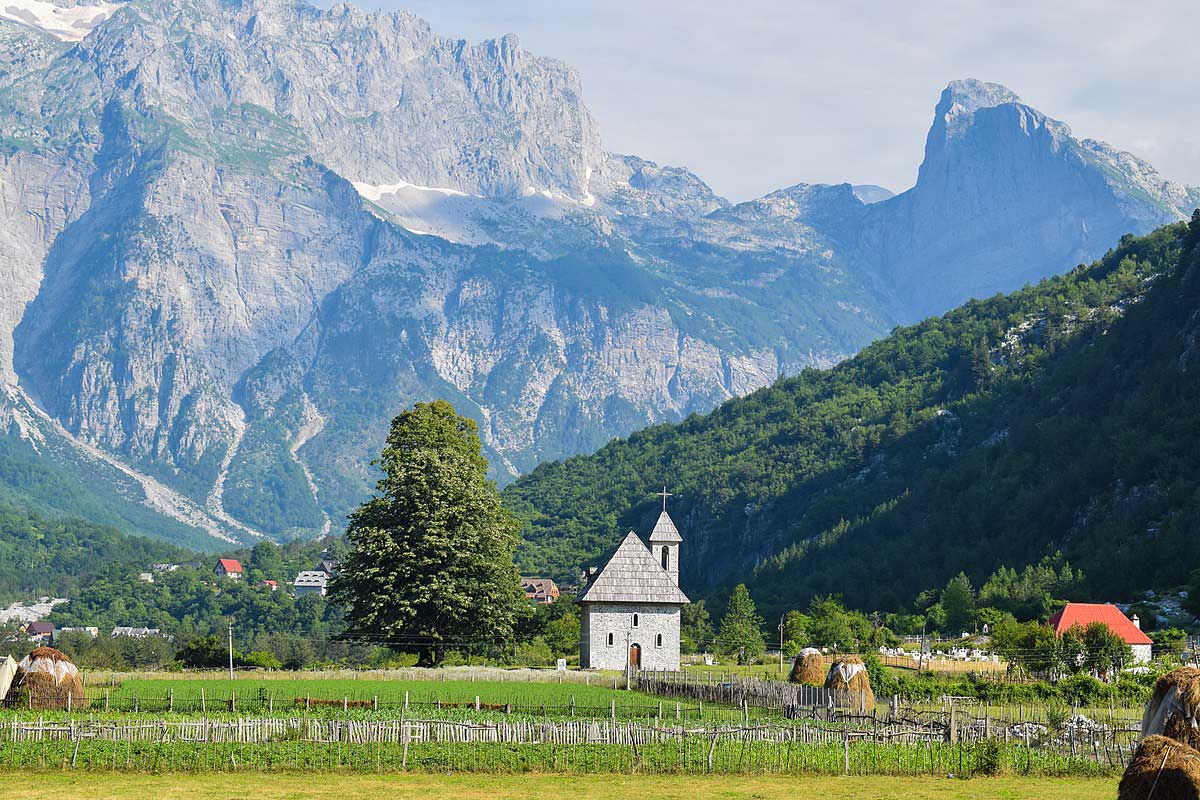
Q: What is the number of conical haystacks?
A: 5